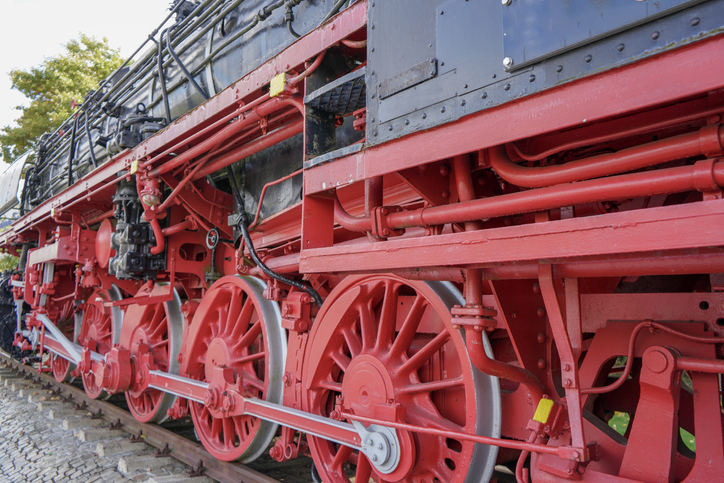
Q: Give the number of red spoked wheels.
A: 5